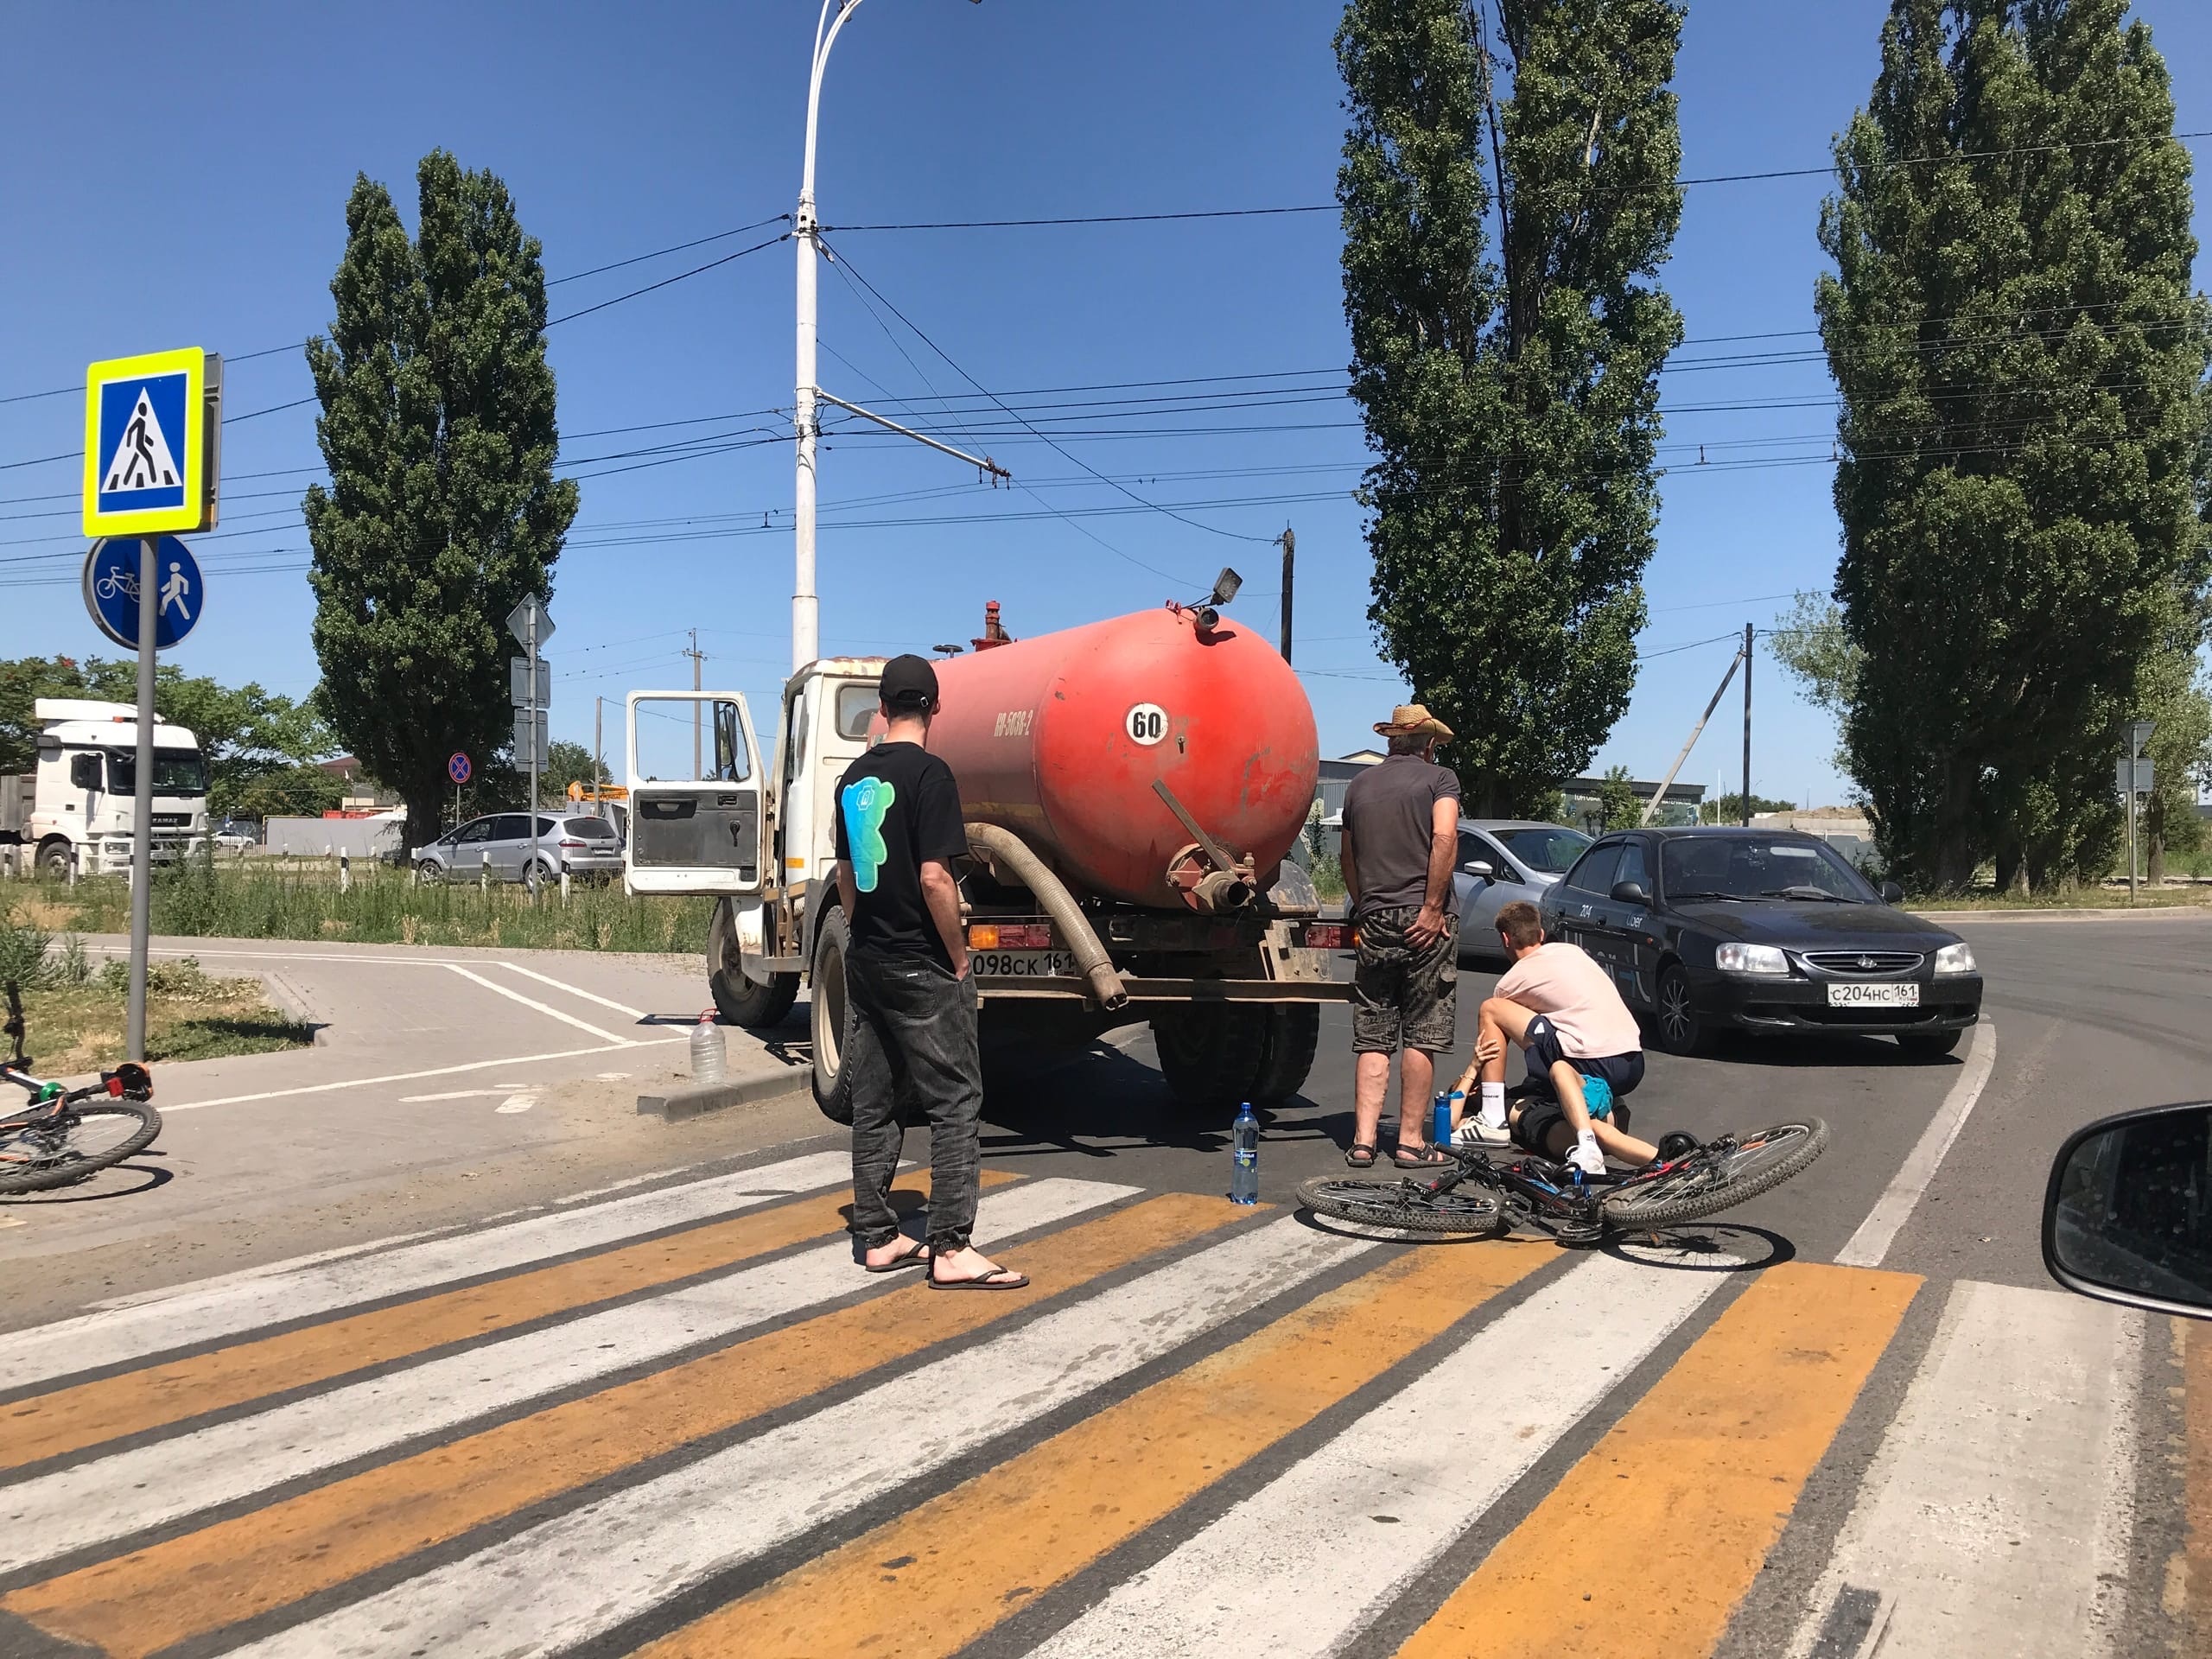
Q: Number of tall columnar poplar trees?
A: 3